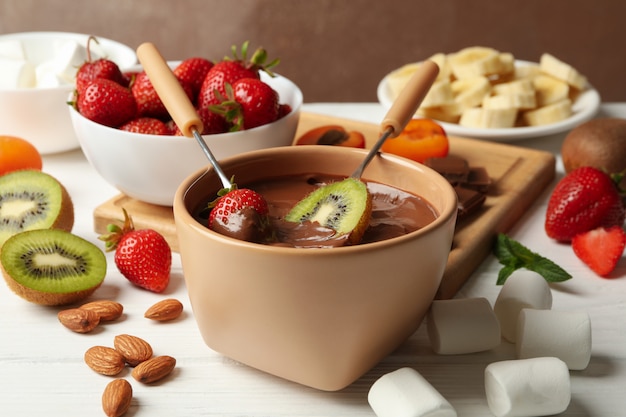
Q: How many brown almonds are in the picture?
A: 7